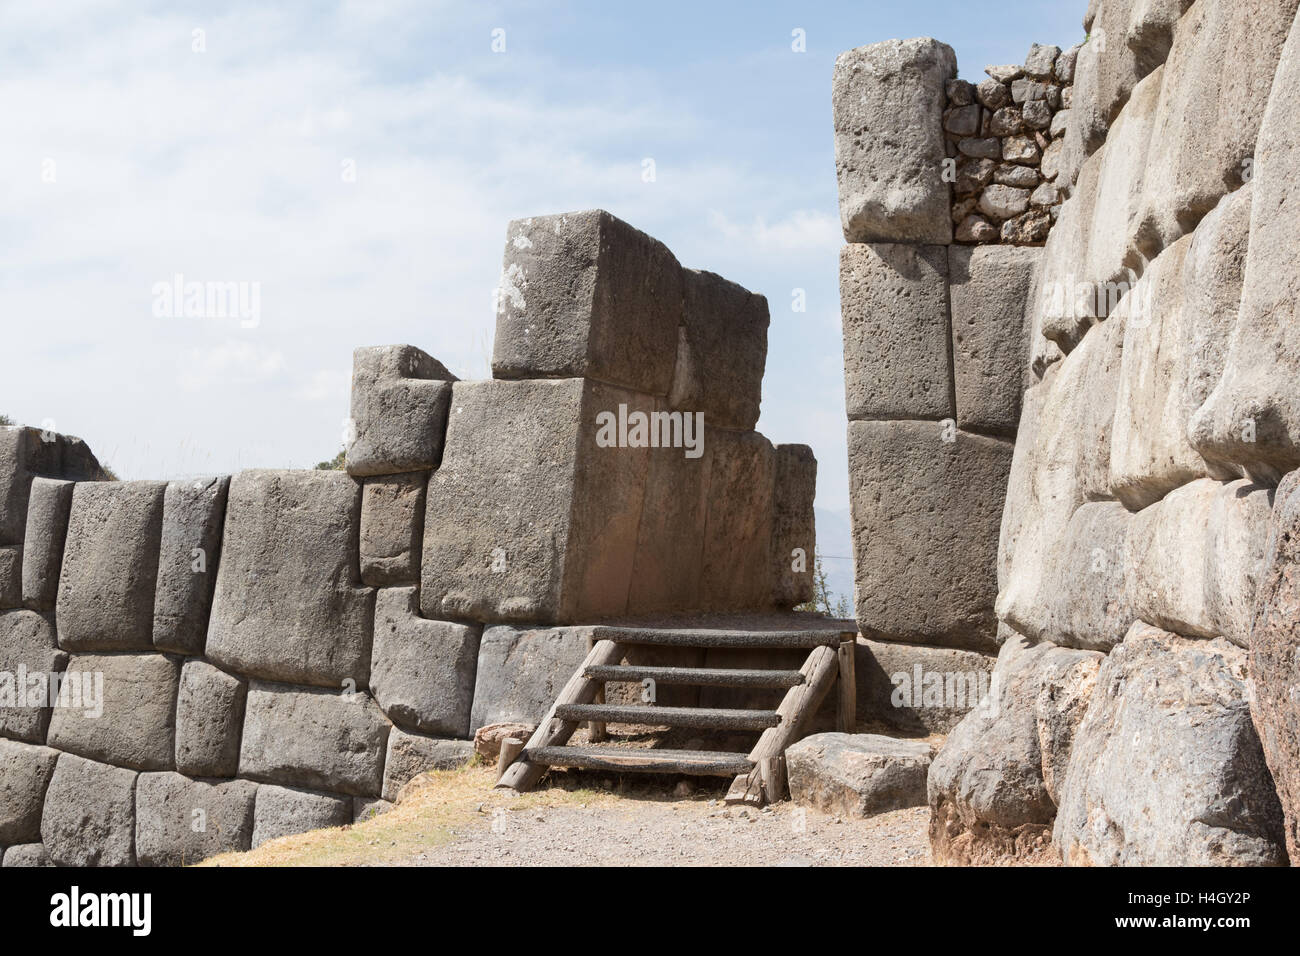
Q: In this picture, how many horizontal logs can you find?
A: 4